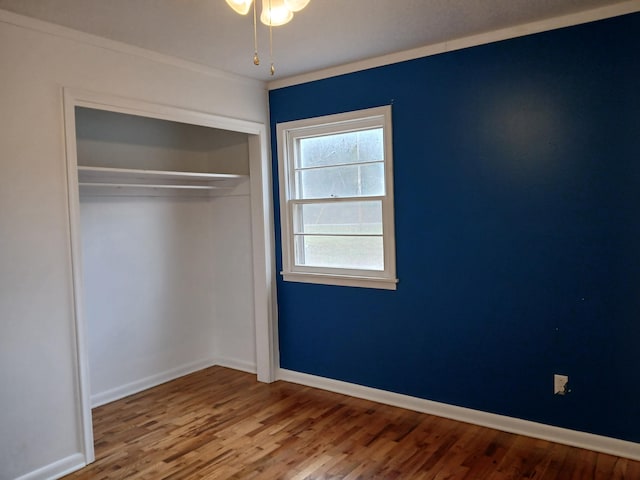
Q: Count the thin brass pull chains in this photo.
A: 2